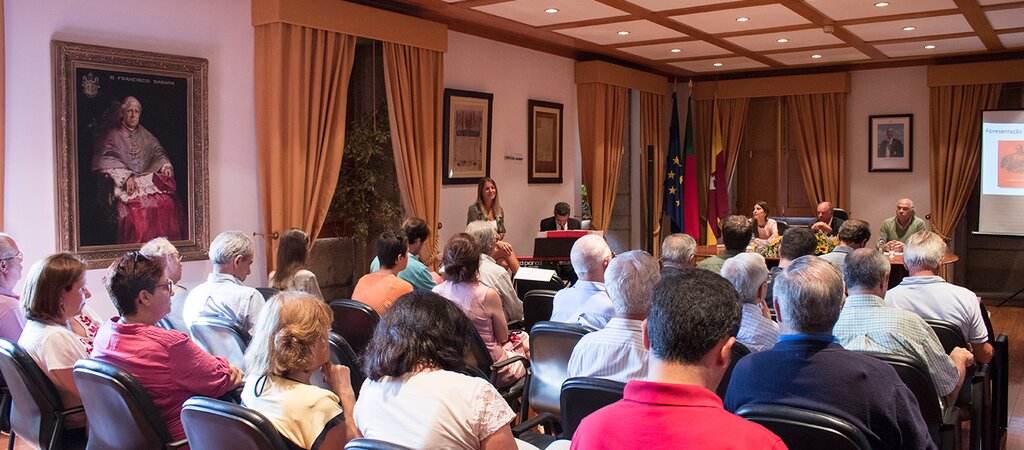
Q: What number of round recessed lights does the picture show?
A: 10